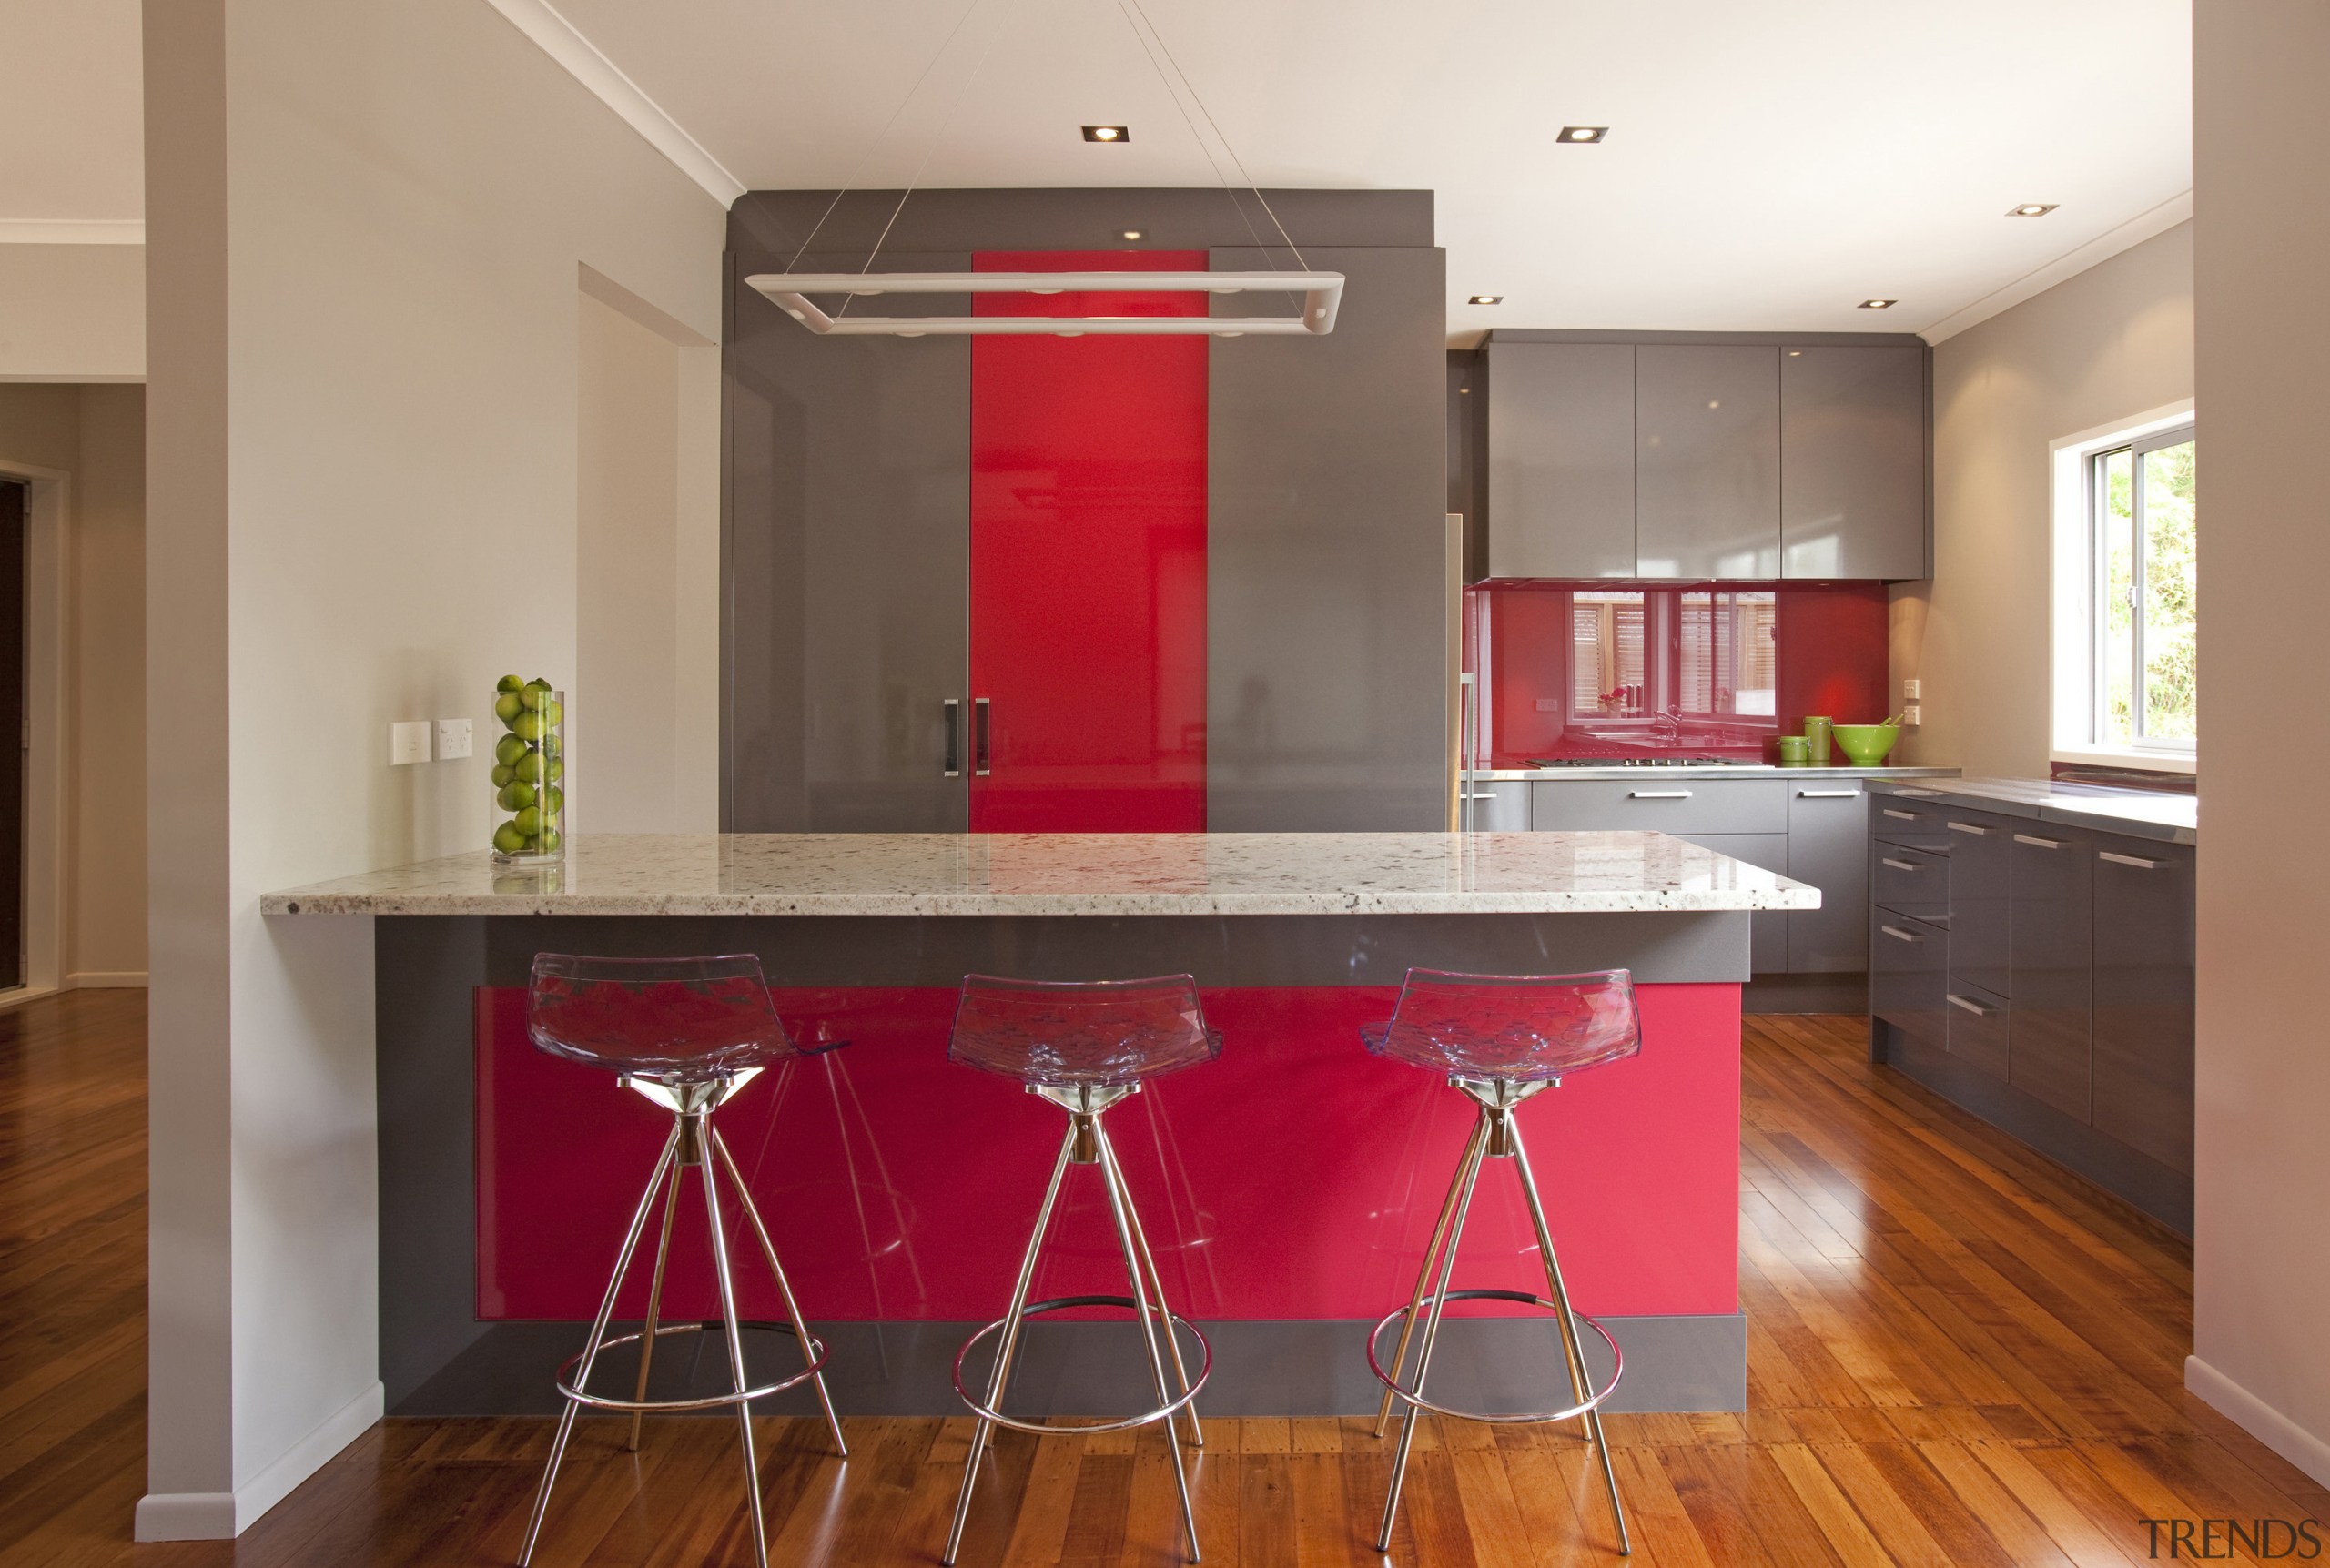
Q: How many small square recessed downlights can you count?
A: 5